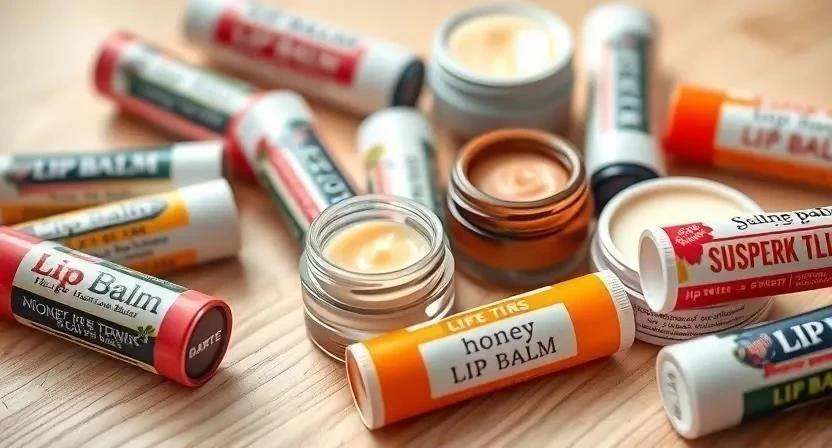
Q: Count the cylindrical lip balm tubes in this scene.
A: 12